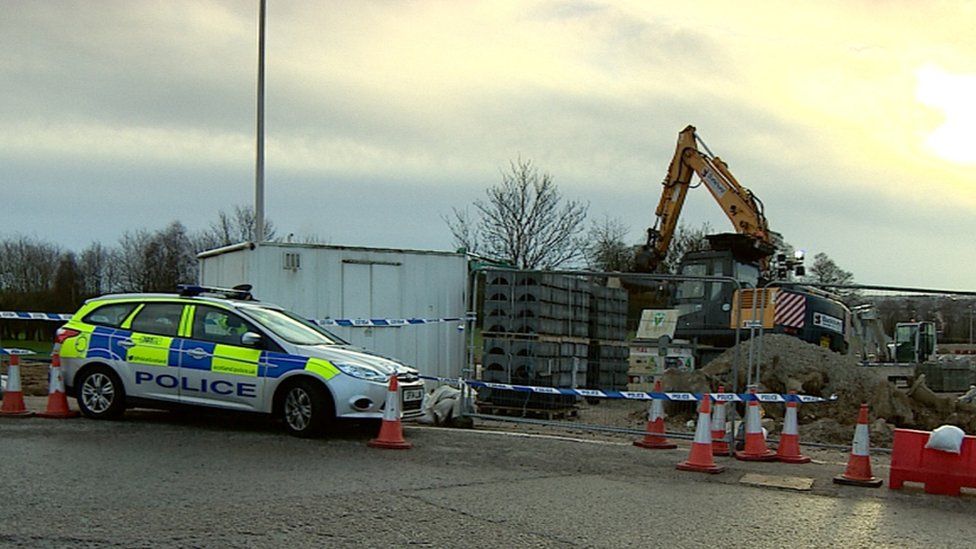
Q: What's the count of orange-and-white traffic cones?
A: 9